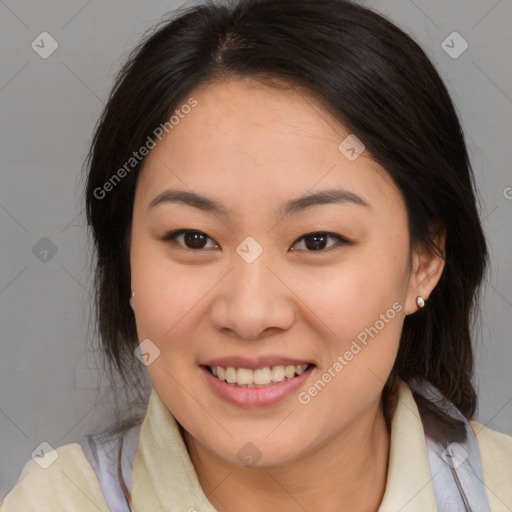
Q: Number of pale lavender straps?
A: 2